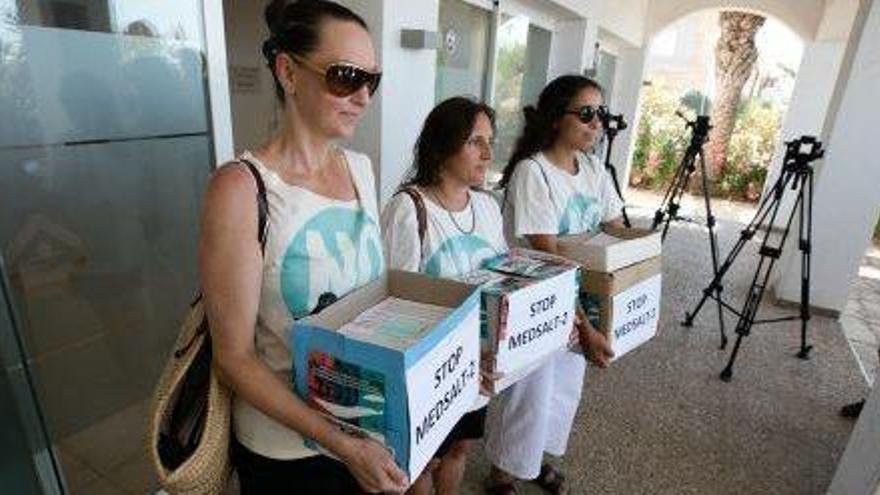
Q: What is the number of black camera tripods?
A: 3